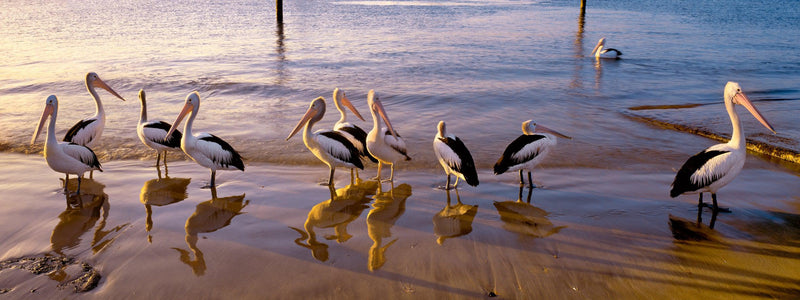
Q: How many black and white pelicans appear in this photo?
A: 11